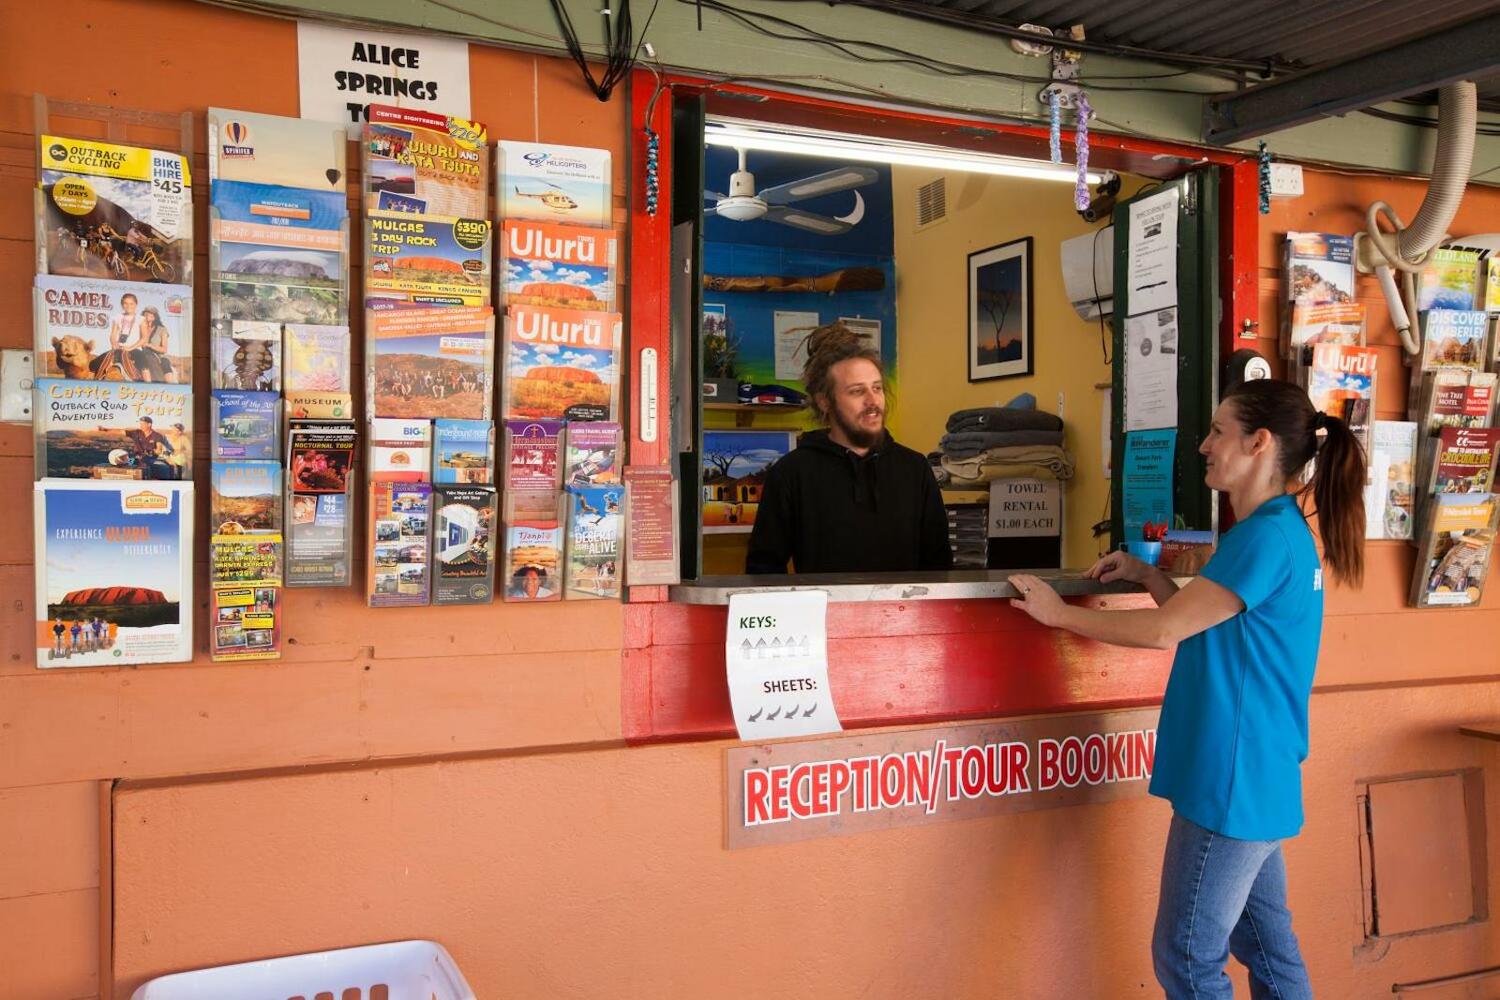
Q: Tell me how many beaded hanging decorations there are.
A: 4